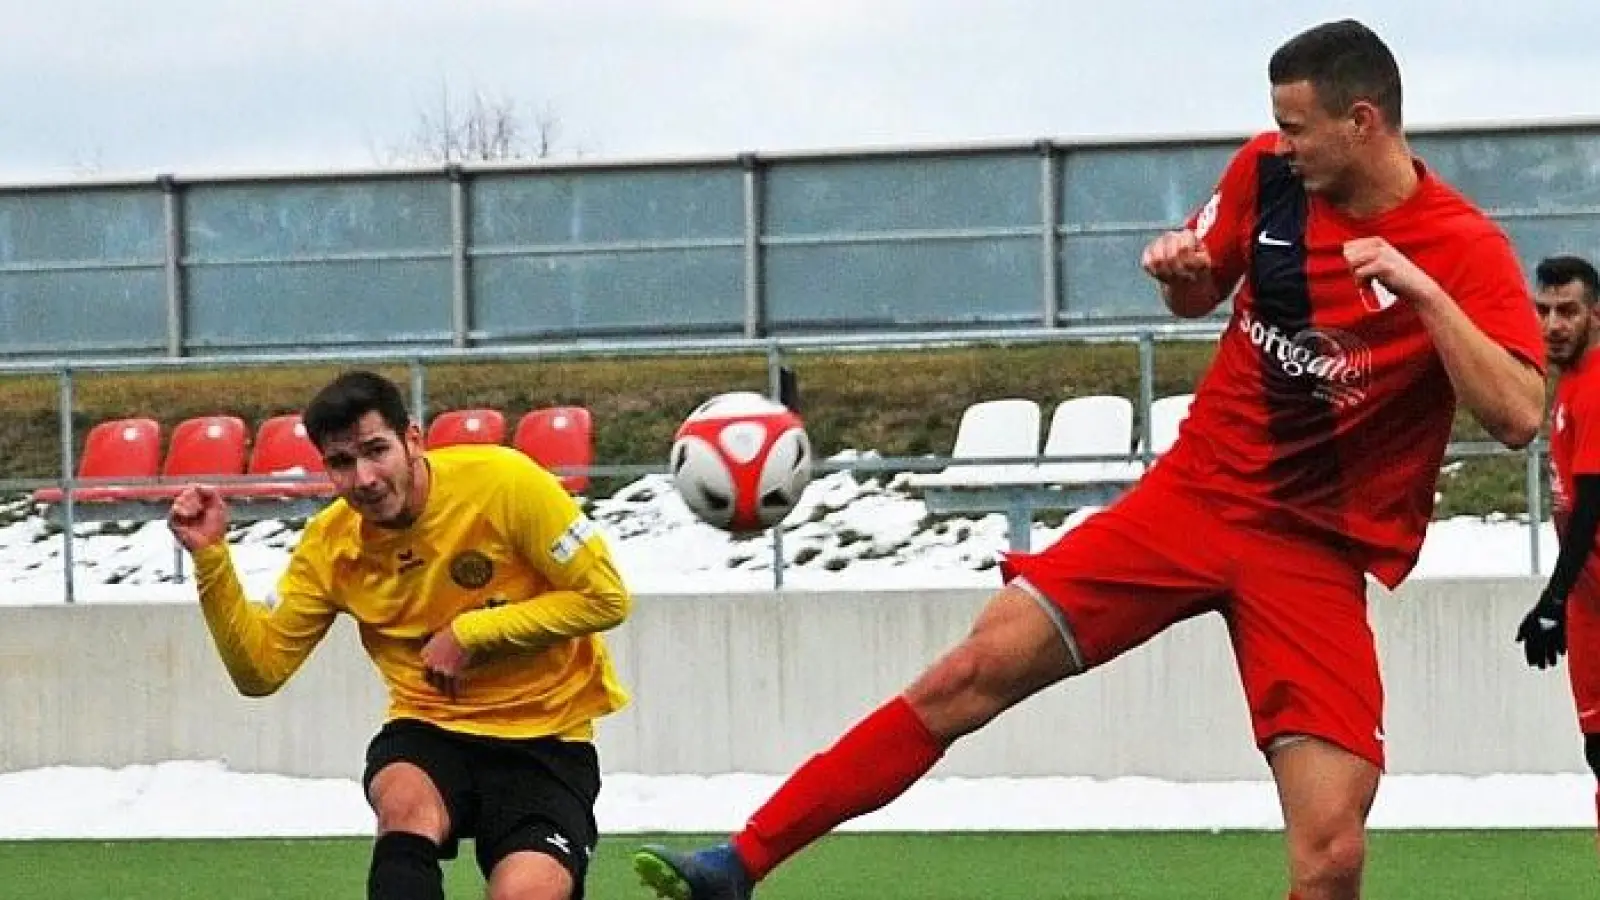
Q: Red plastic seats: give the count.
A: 5